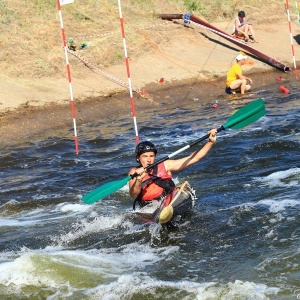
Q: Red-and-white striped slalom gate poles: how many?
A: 3